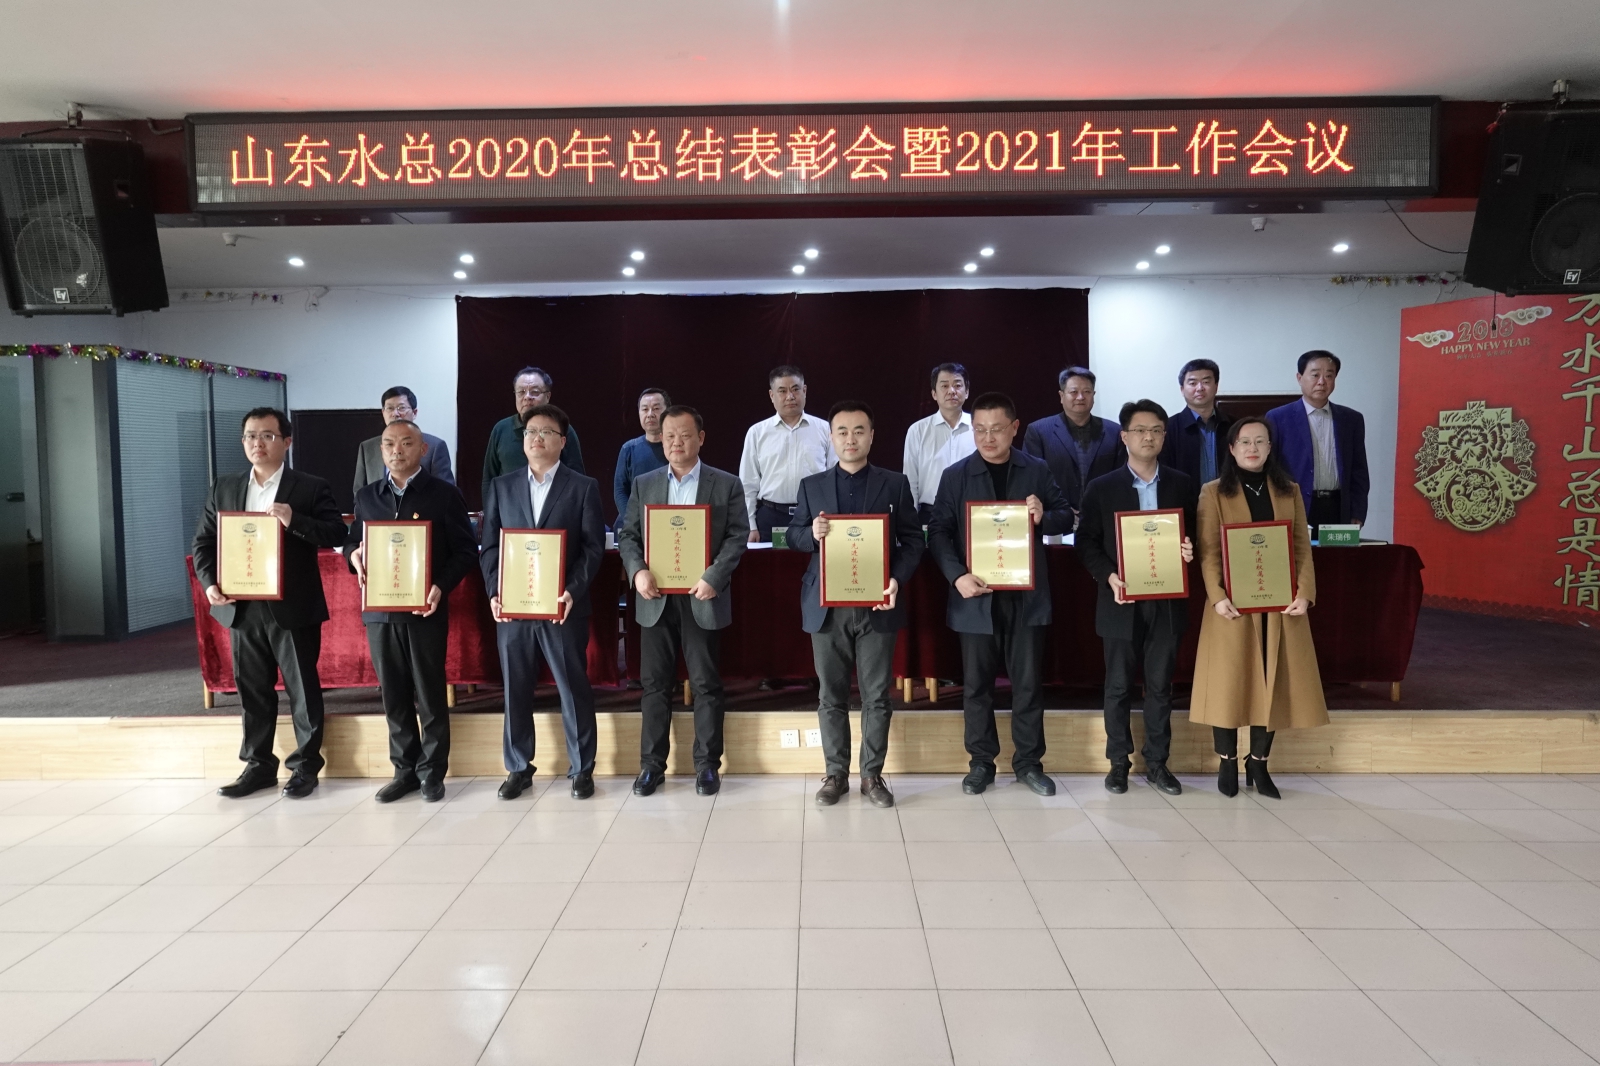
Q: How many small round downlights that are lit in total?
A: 12